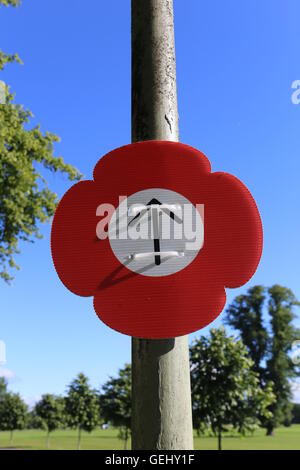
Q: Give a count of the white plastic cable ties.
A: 2